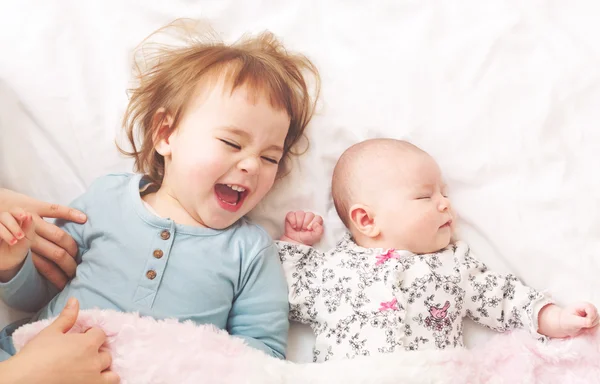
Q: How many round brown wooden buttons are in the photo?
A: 3